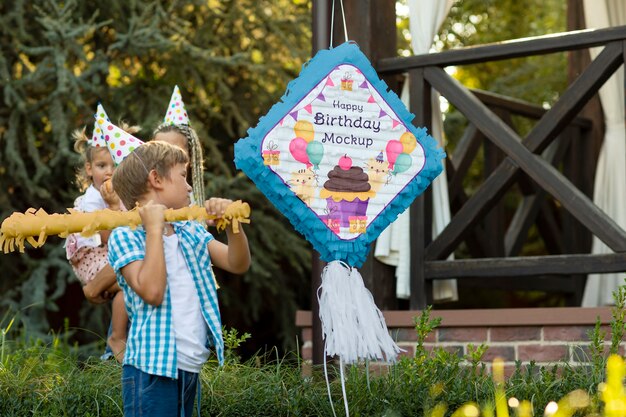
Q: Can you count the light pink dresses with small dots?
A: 1